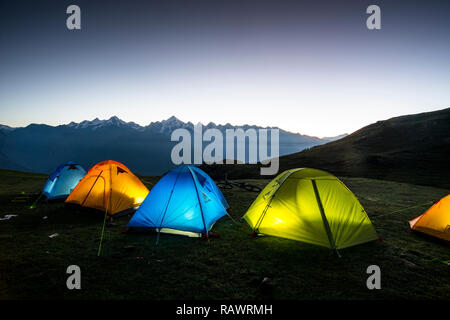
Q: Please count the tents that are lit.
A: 5